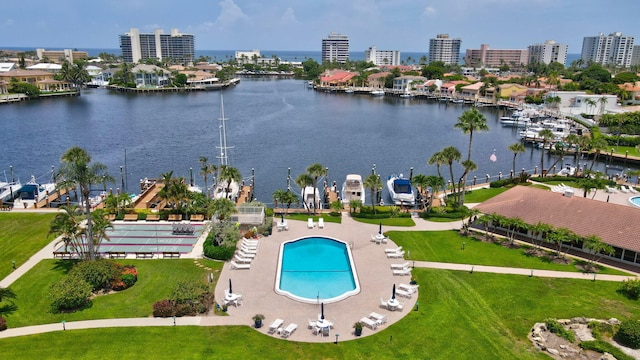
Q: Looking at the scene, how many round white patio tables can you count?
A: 5